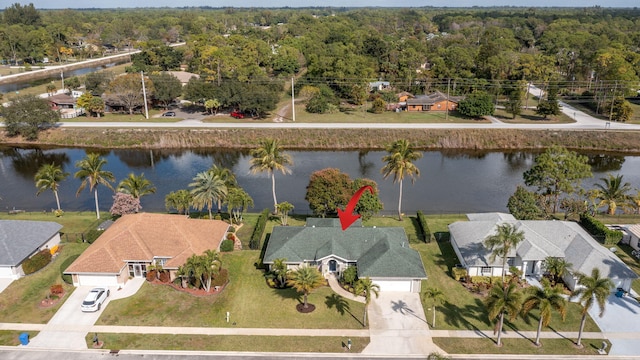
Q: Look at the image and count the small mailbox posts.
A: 3